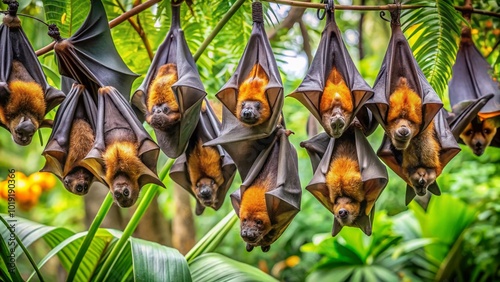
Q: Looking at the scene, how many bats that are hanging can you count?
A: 12